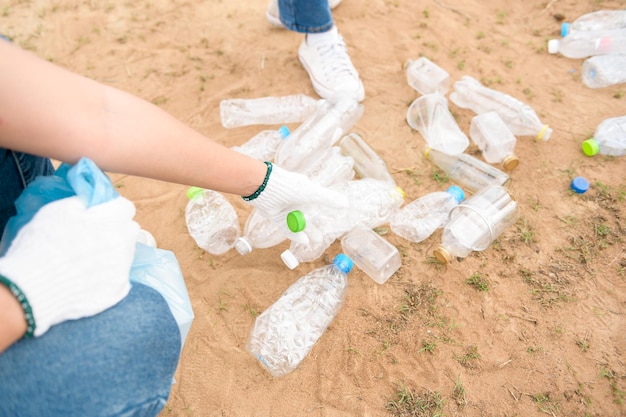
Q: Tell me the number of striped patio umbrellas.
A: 0